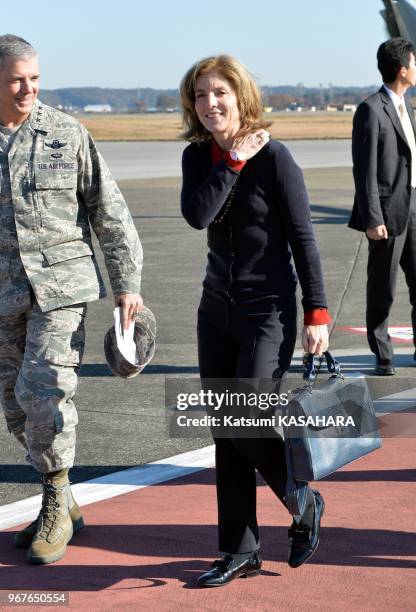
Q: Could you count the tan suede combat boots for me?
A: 2